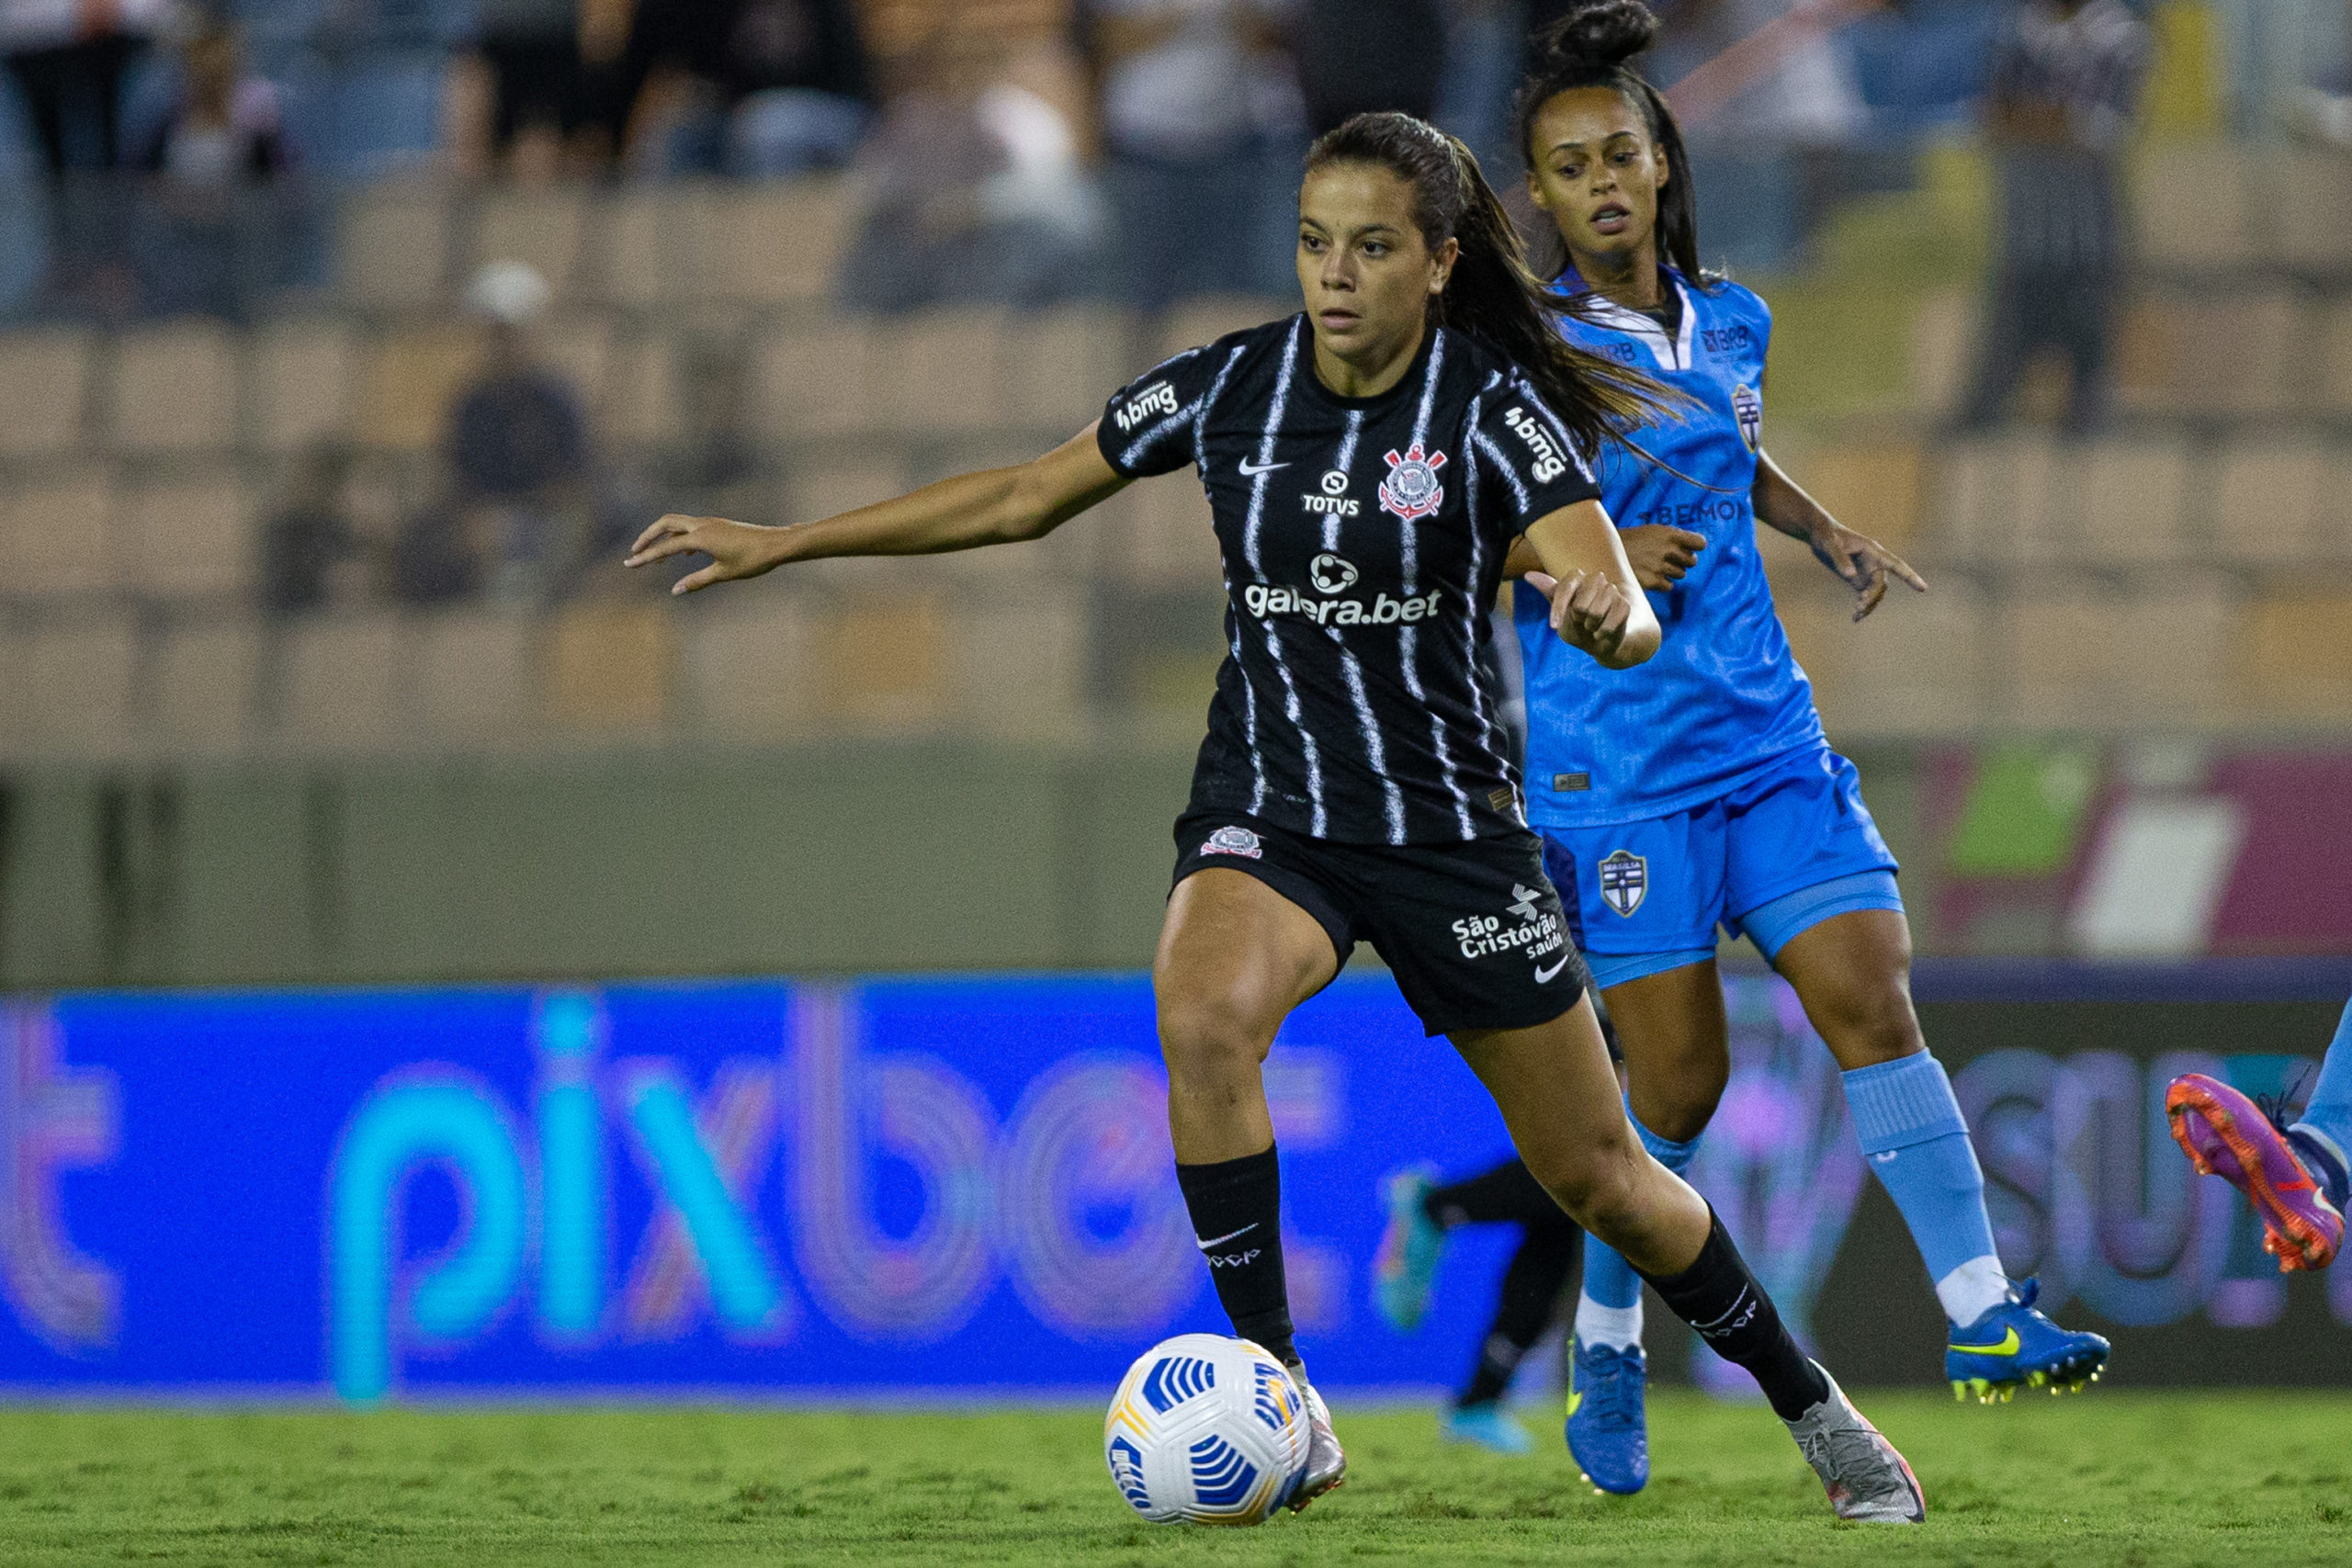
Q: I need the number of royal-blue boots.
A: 2